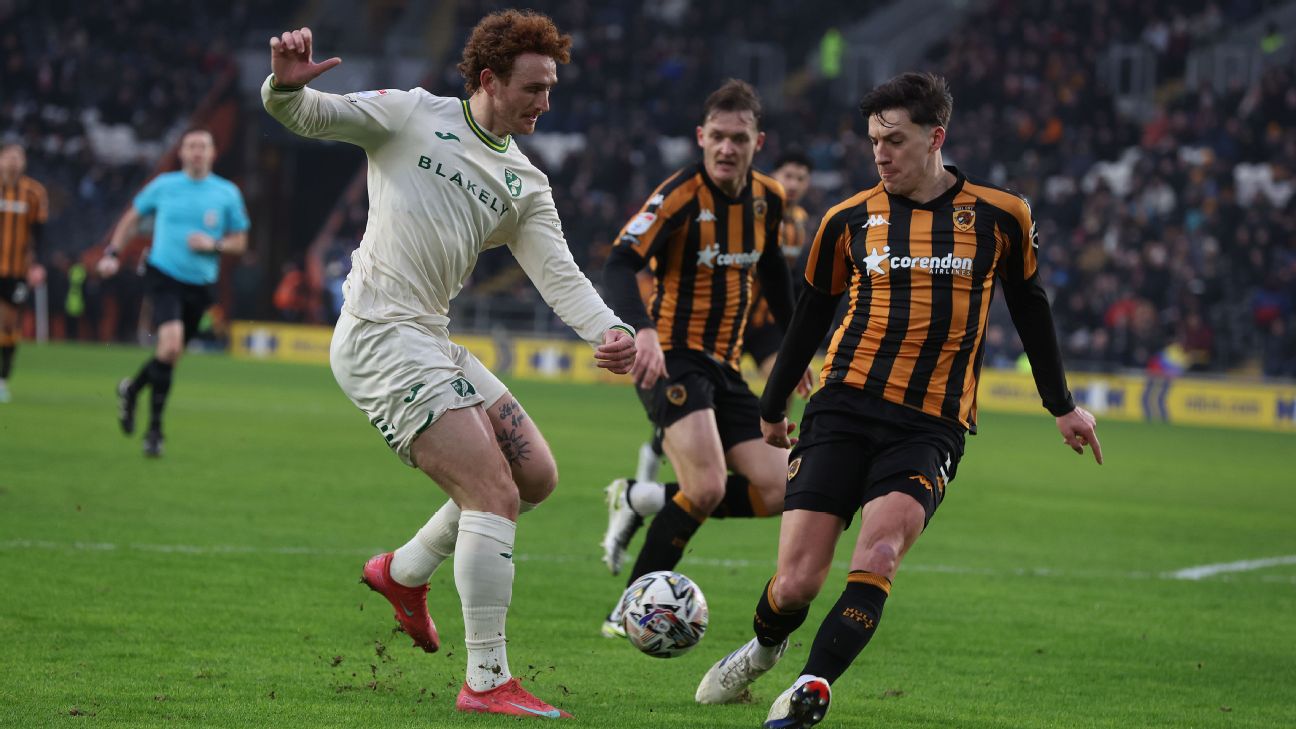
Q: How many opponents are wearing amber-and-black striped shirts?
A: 4